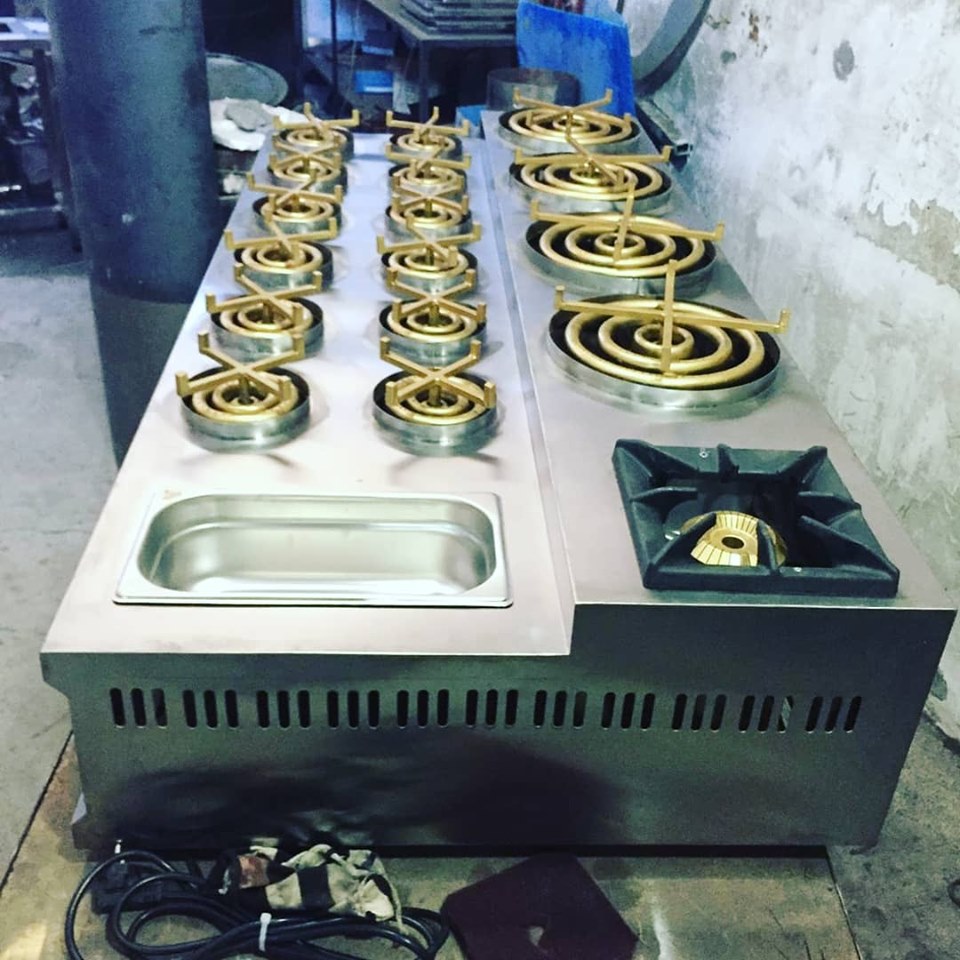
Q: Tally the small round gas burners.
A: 12